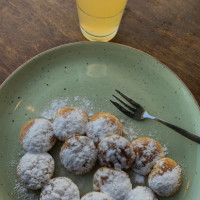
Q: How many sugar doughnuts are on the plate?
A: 12